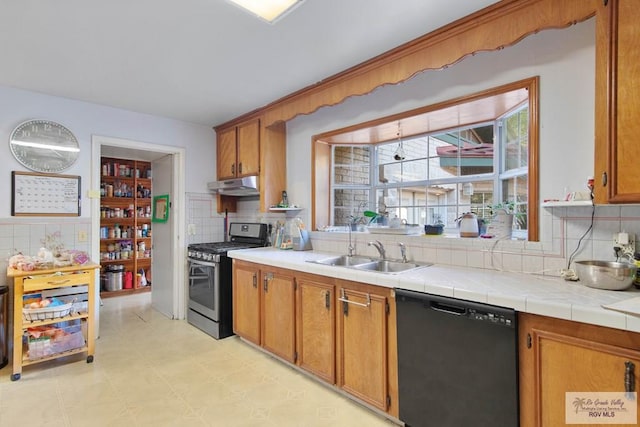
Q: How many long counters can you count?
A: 1